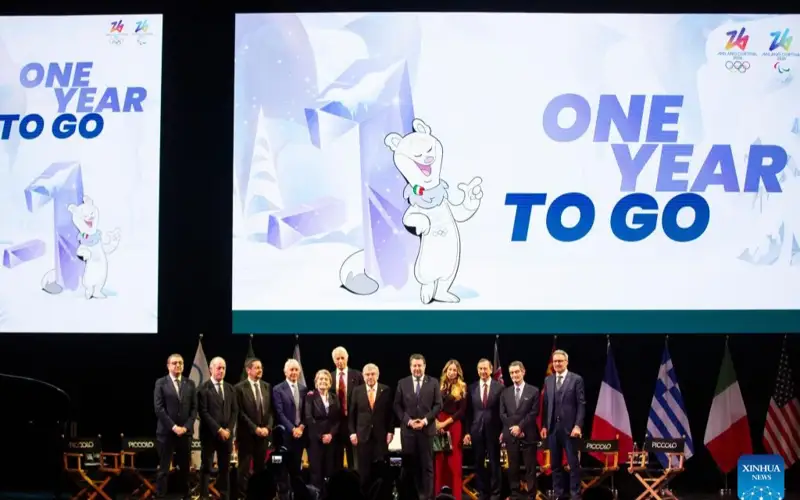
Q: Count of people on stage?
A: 12